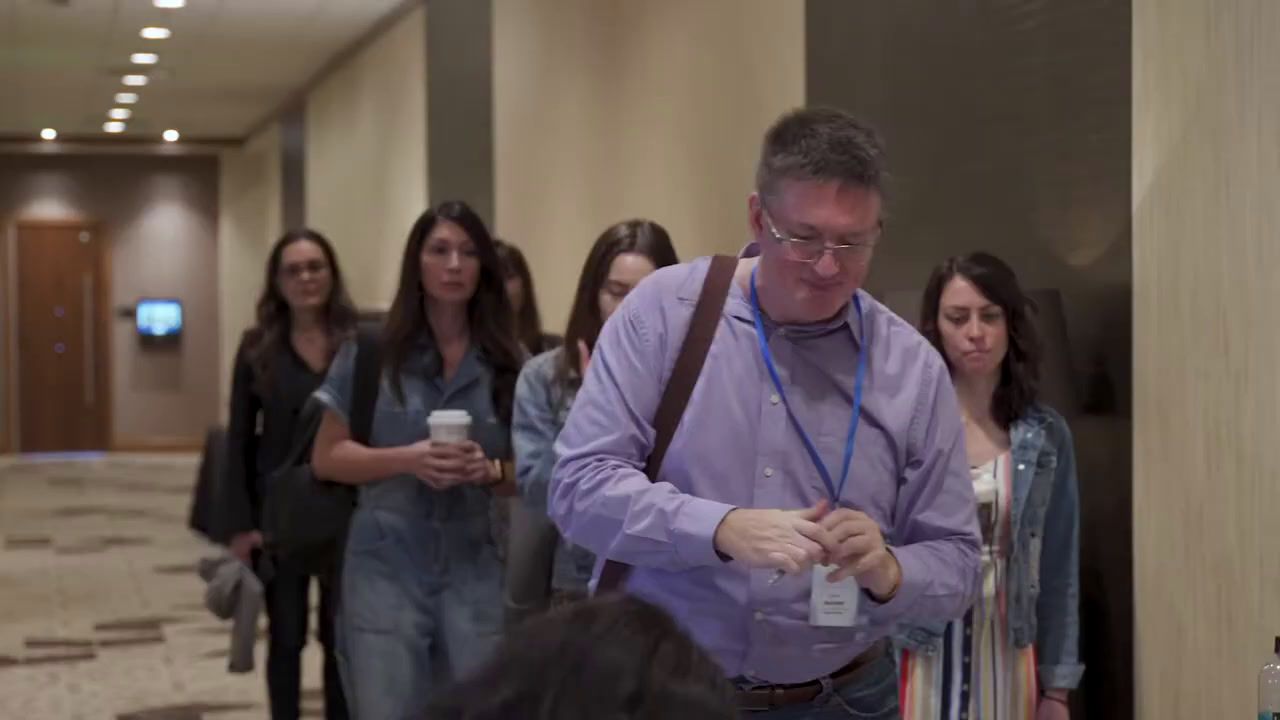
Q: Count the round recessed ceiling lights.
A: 9